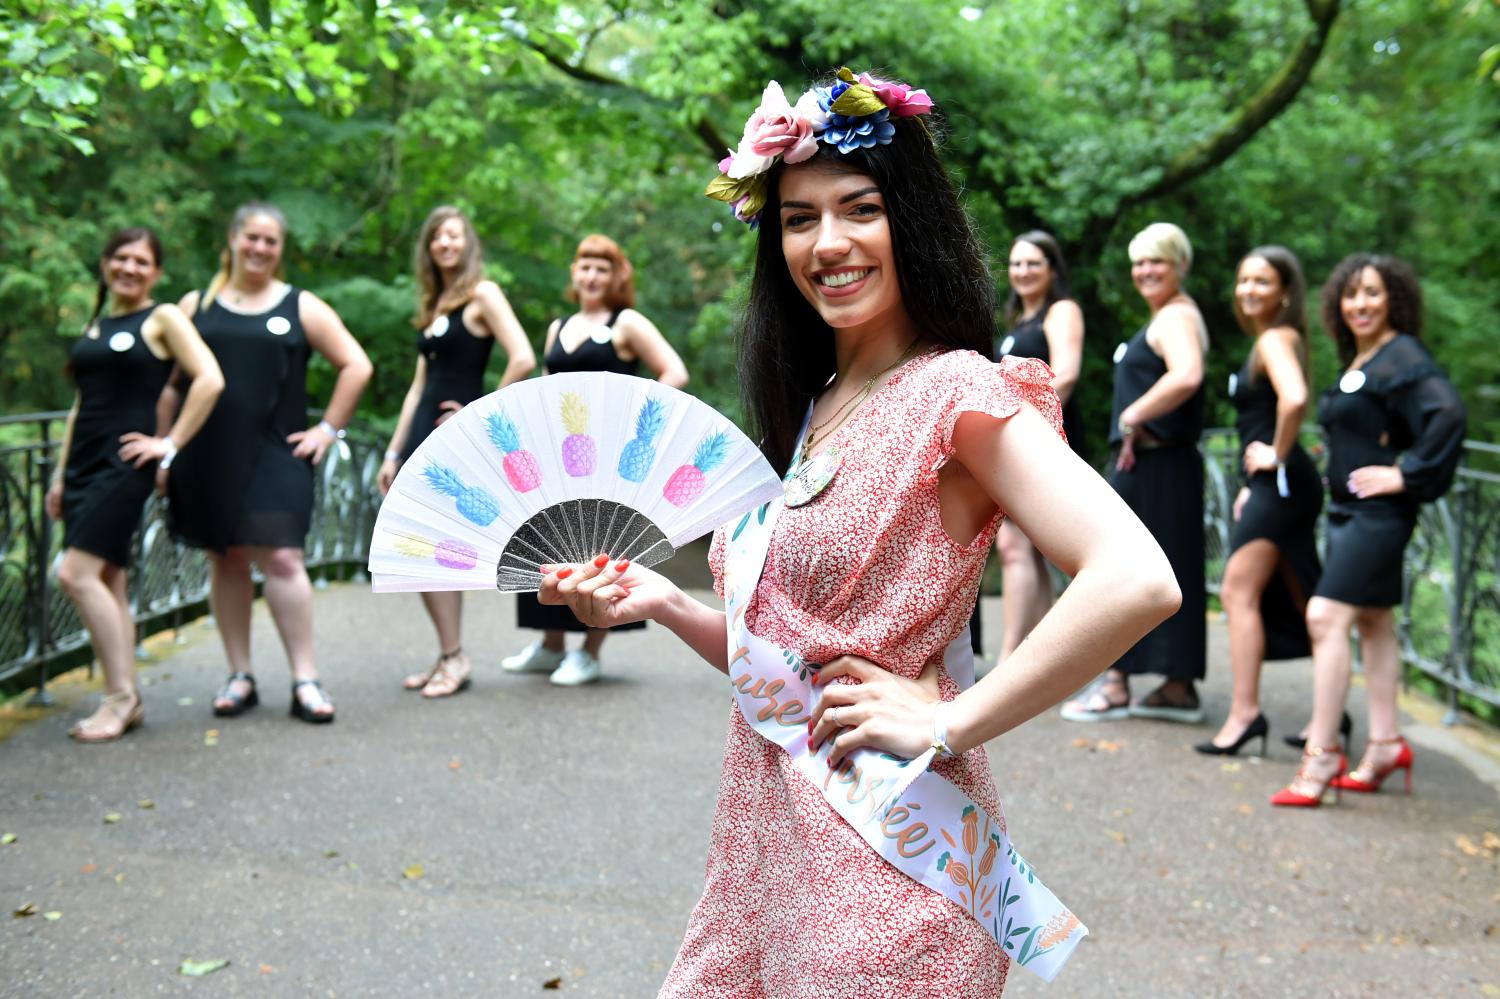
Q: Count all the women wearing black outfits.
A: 8